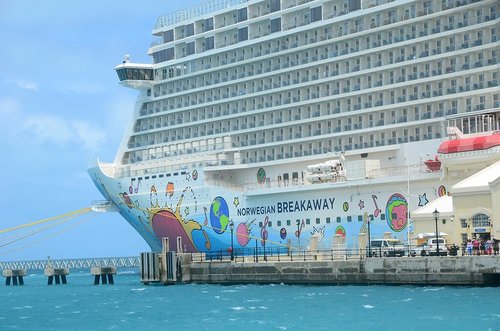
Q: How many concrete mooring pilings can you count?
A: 3